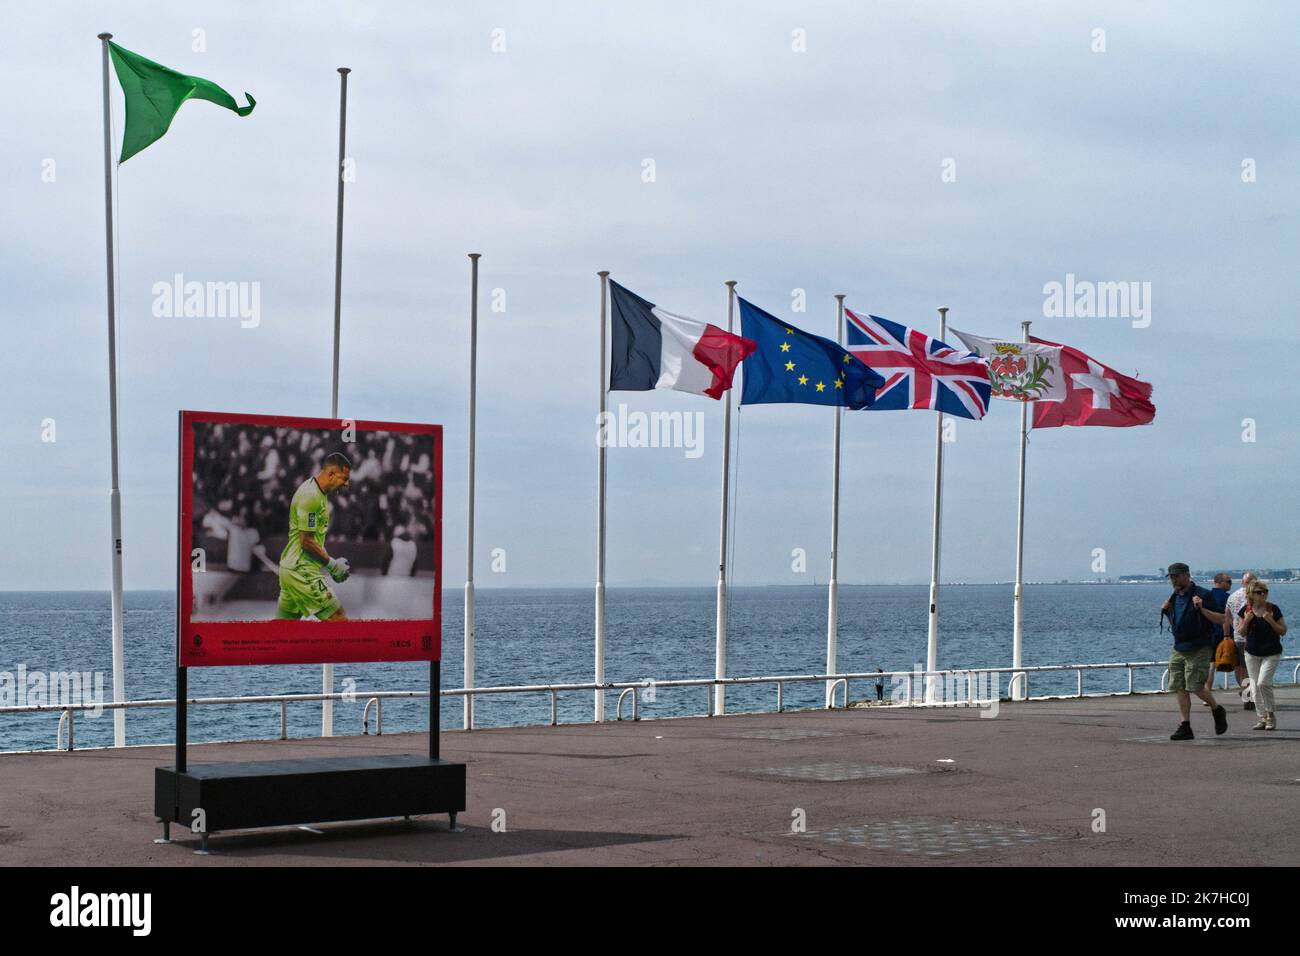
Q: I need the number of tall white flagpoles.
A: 8